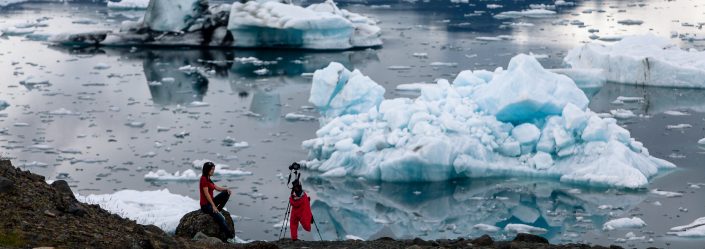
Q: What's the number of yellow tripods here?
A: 0